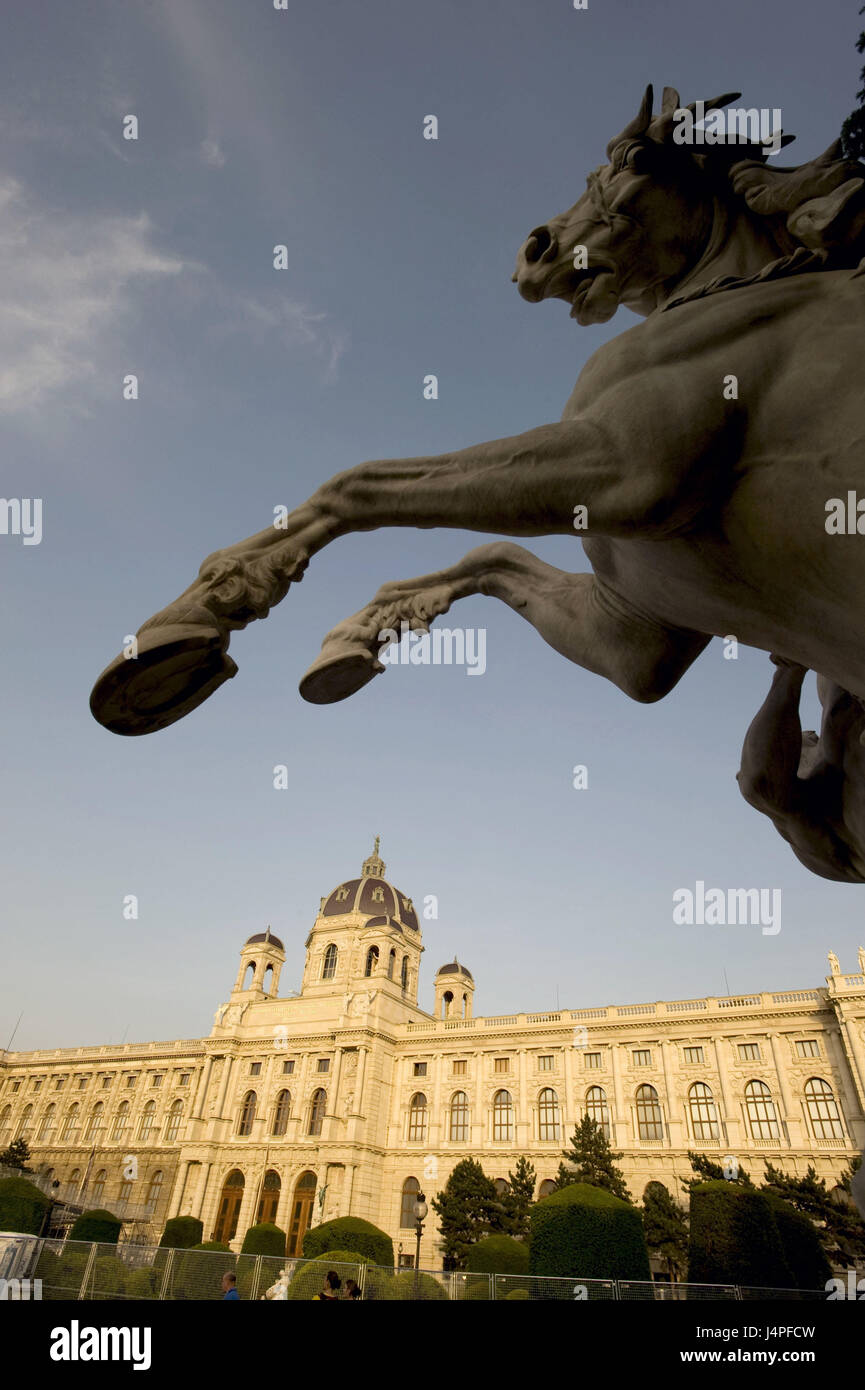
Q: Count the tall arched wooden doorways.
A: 3